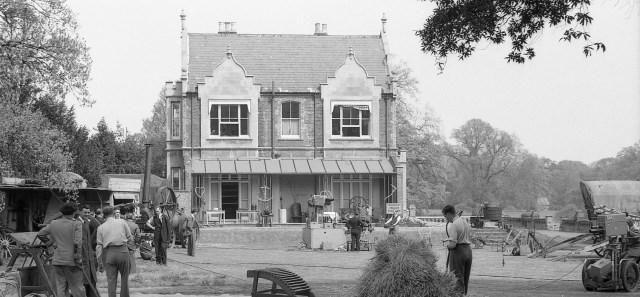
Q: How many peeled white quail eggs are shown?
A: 0